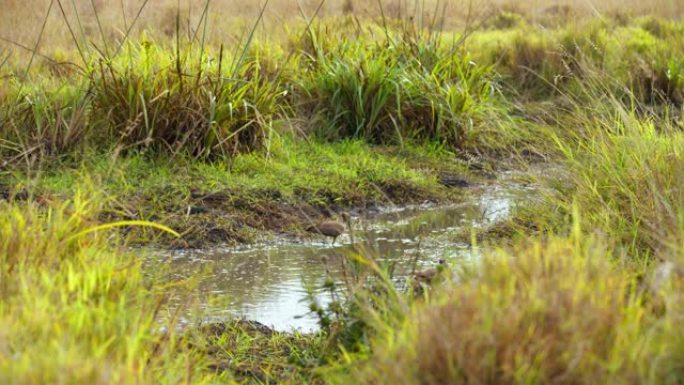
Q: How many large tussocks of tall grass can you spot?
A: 2